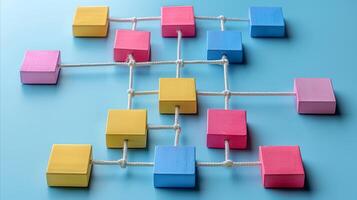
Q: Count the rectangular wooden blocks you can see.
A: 13